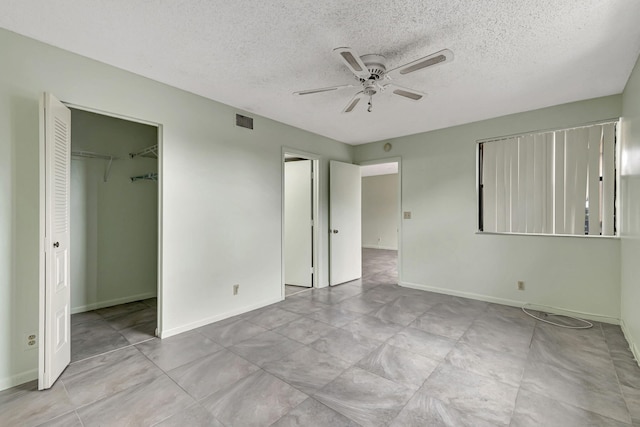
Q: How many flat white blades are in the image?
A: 5